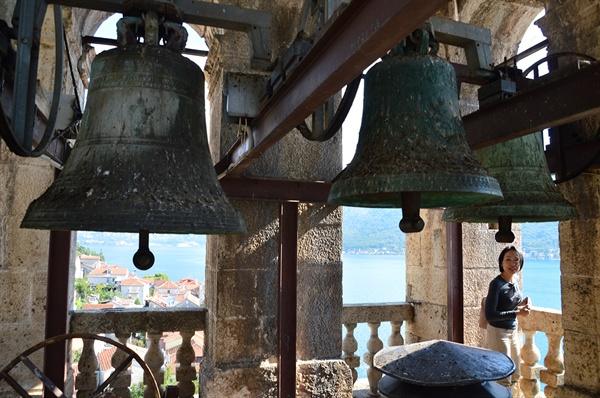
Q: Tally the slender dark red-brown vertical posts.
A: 3